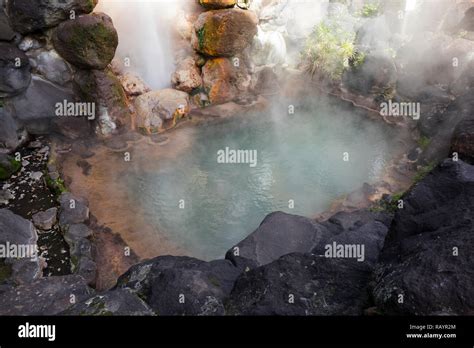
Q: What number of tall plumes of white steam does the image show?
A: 1